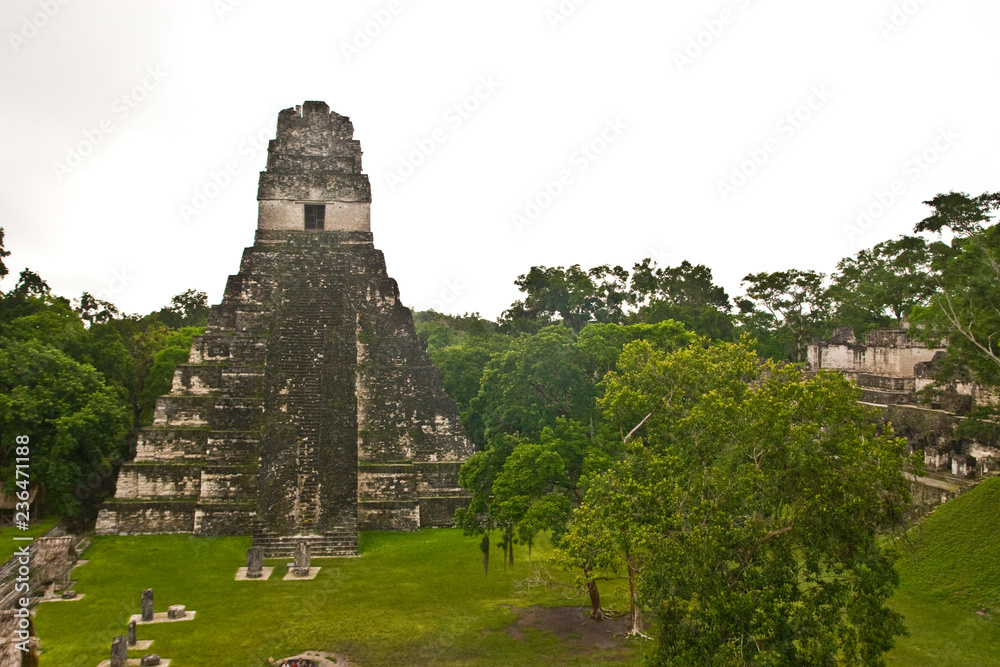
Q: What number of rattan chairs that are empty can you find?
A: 0